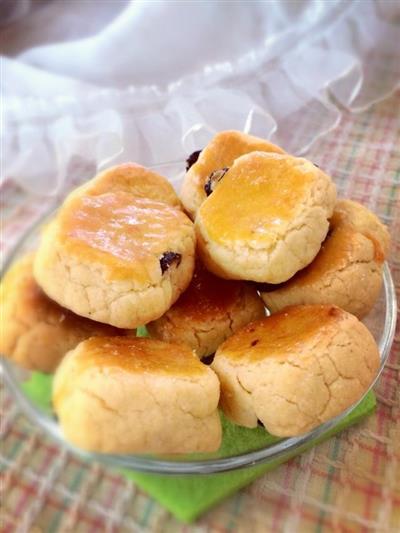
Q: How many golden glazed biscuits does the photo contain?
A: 8